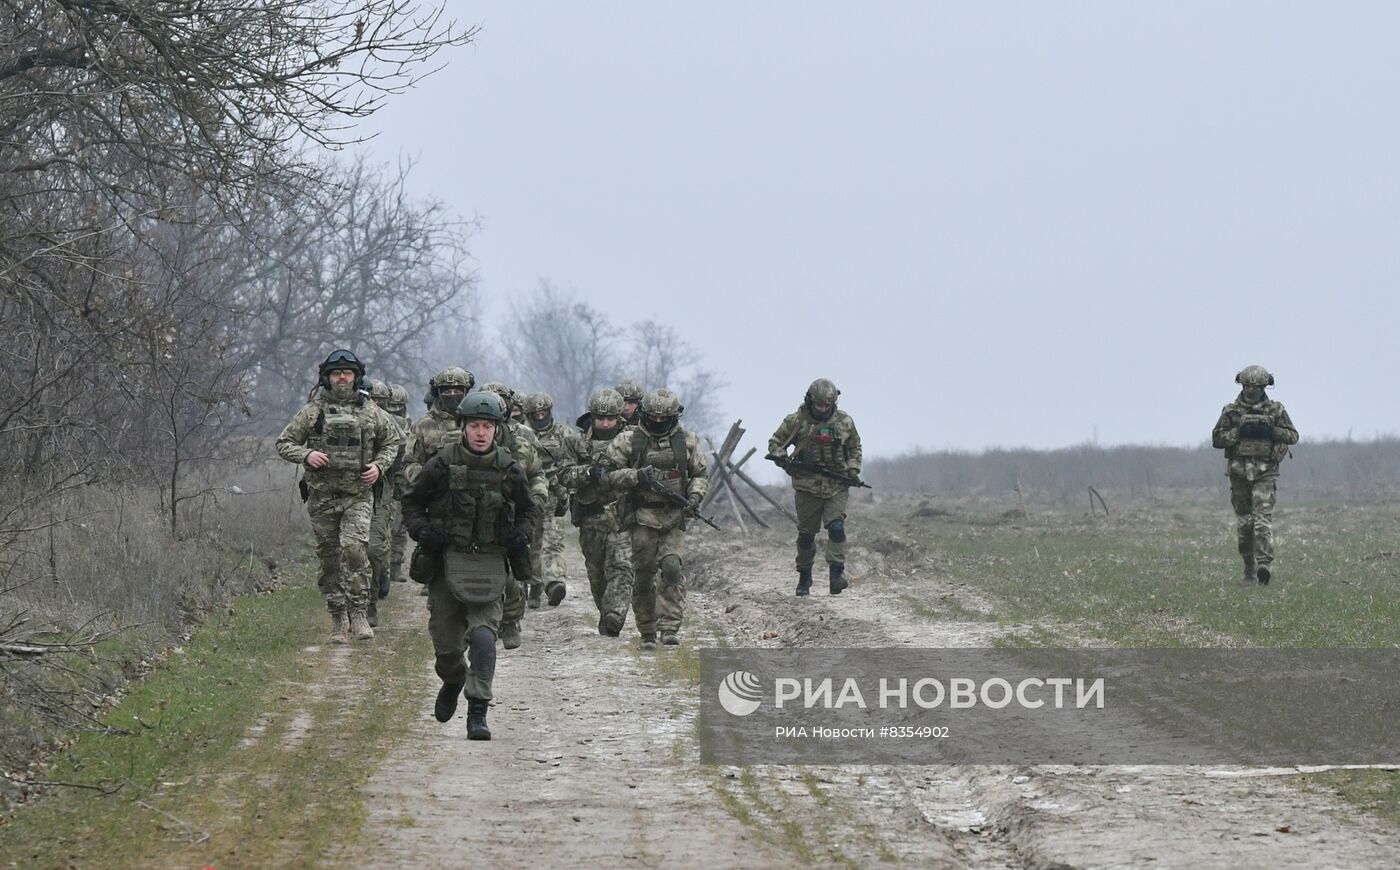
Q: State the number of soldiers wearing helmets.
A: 13